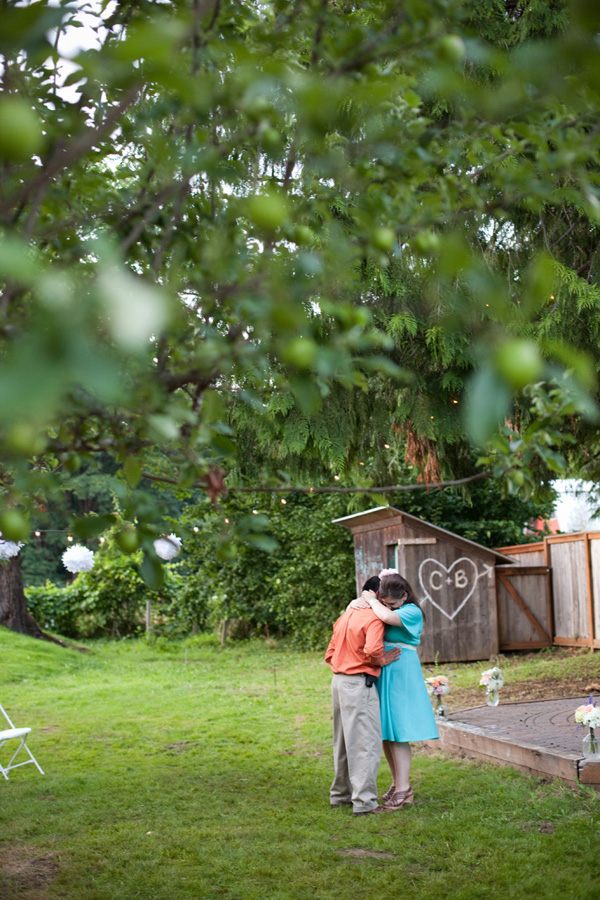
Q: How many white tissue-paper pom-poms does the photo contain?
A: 3